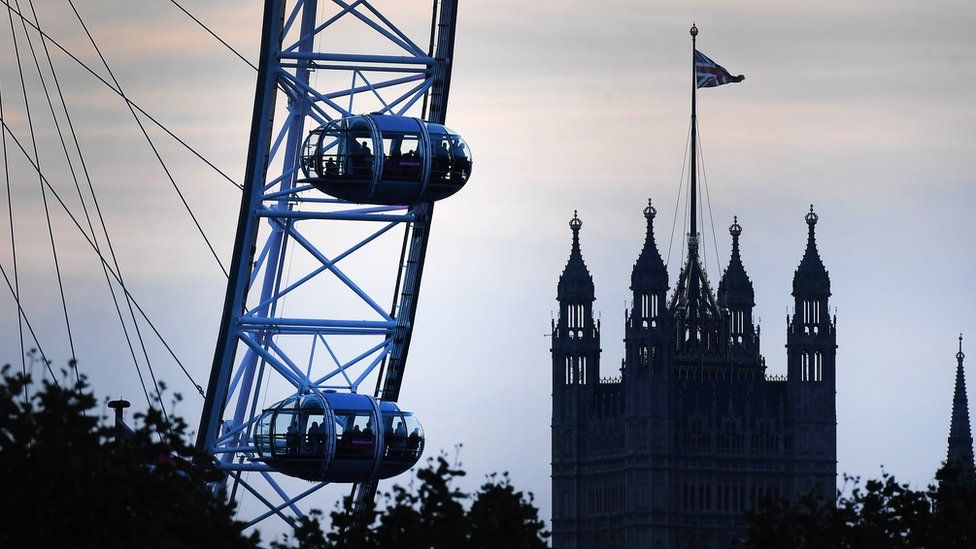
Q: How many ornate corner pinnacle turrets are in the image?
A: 4